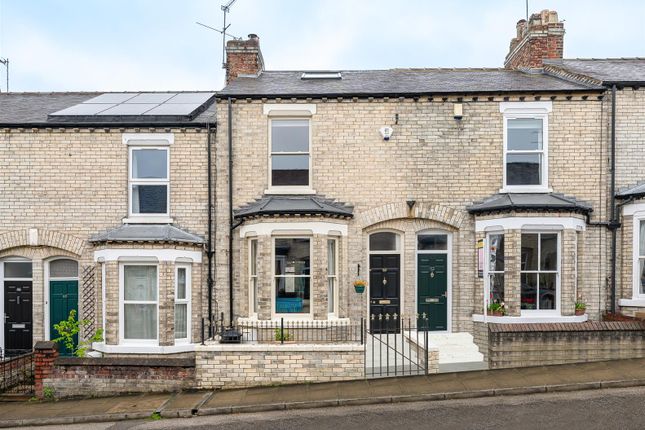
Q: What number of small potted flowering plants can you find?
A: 3